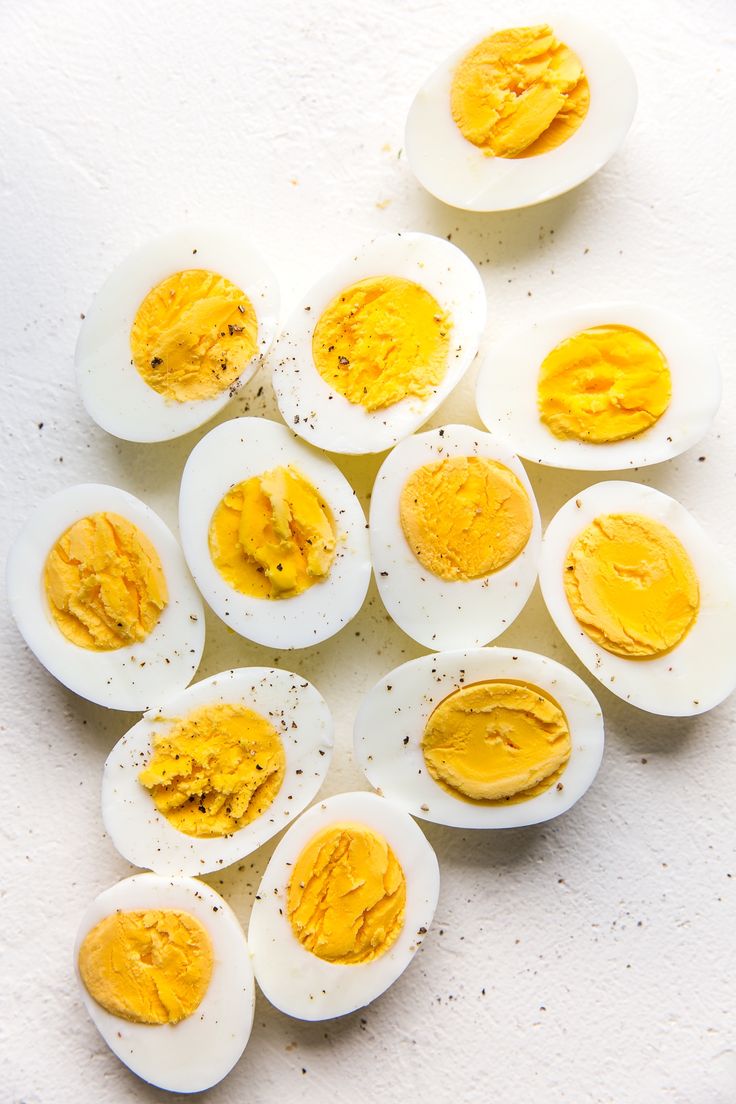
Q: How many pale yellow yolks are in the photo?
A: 12